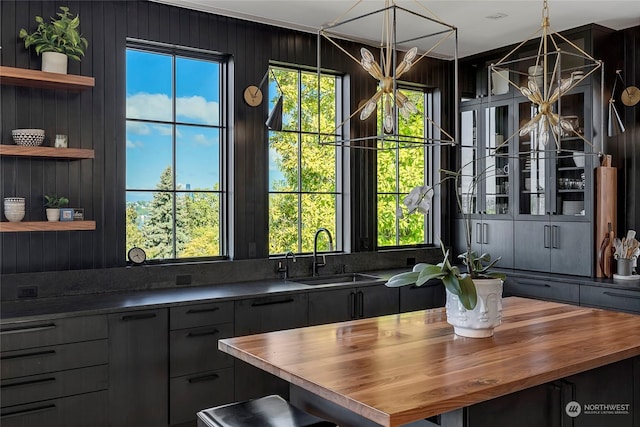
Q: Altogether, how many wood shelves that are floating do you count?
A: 3